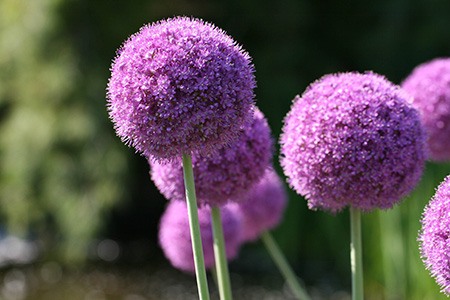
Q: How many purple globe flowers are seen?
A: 7